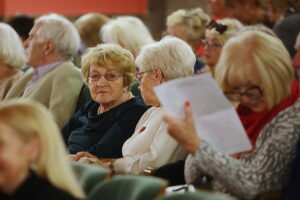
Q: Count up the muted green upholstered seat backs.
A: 3